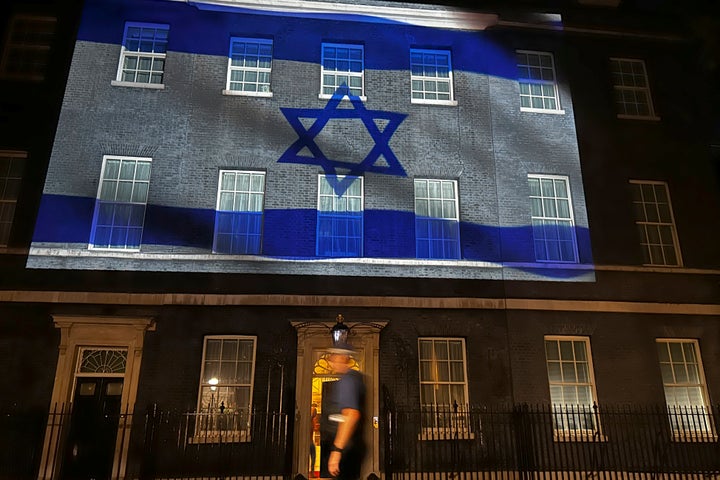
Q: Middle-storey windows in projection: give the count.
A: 5